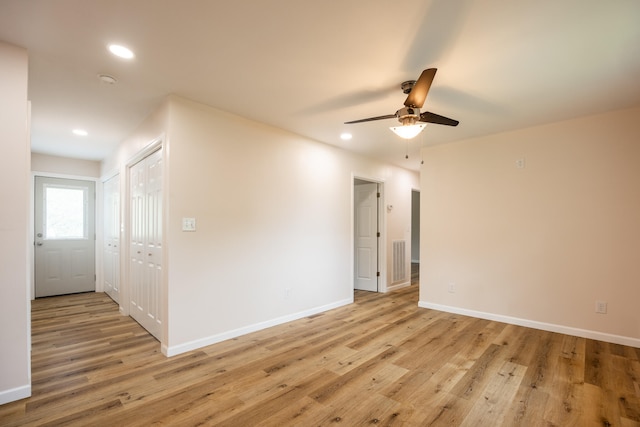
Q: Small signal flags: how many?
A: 0